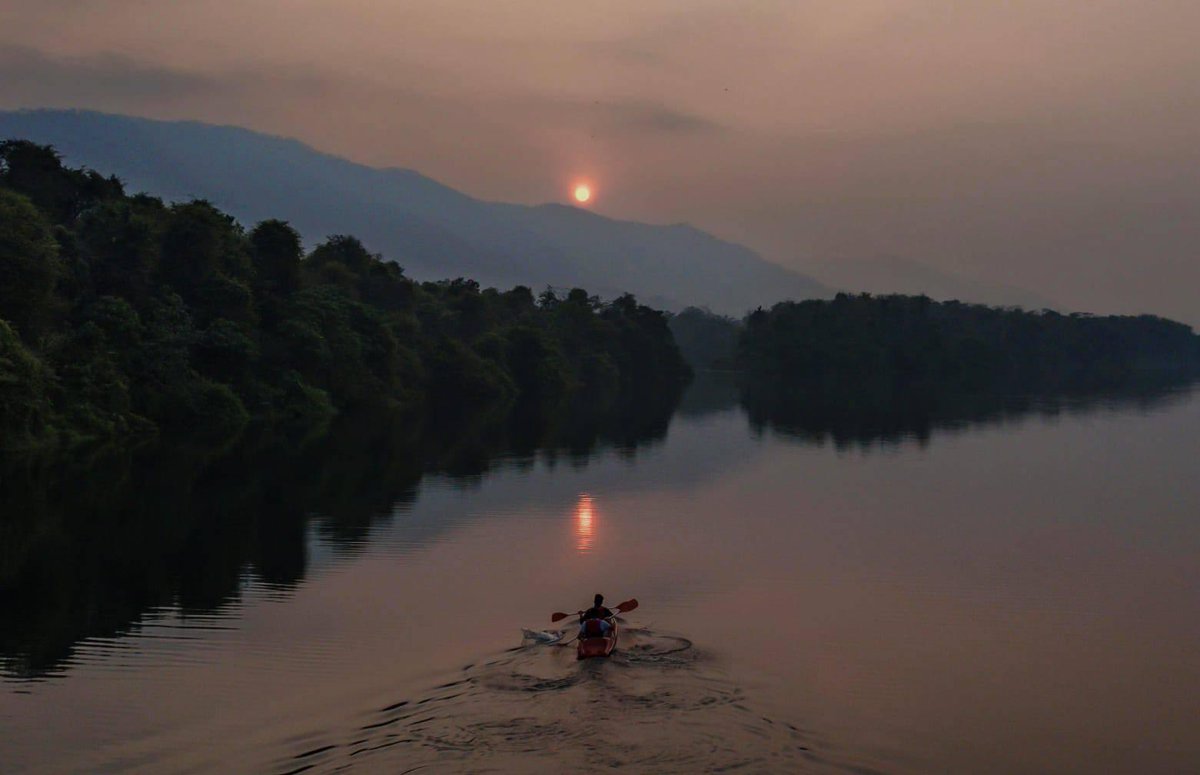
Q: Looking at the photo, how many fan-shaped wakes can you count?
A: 1